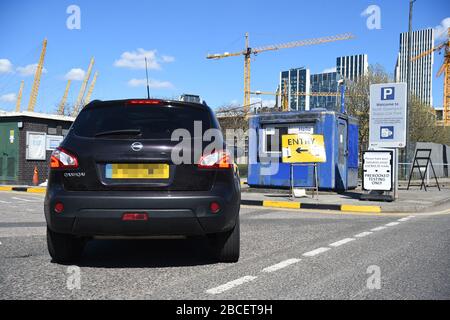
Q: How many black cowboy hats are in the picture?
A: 0